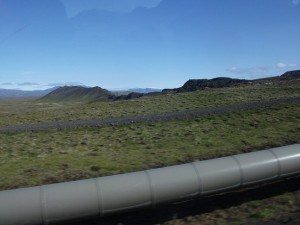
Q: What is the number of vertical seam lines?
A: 6